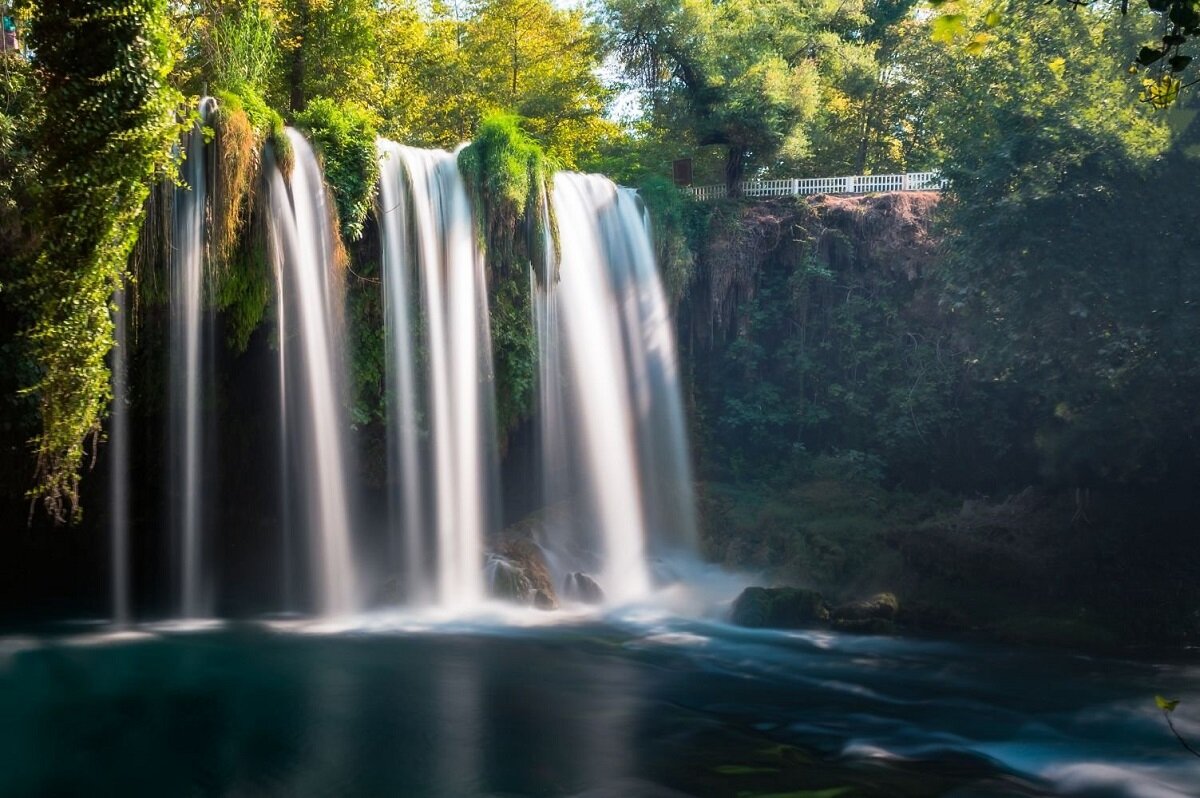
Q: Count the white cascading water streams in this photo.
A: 5